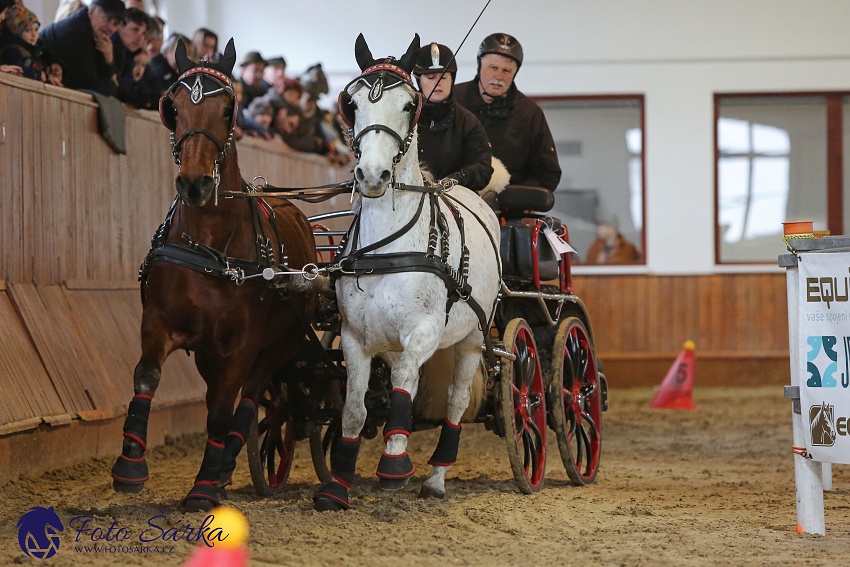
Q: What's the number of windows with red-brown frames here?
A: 2